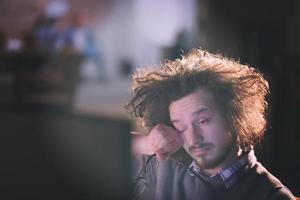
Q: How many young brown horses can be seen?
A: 0